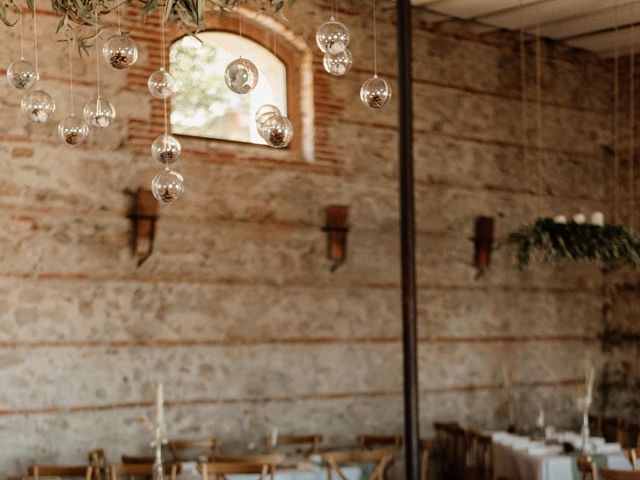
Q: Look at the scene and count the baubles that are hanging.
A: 15